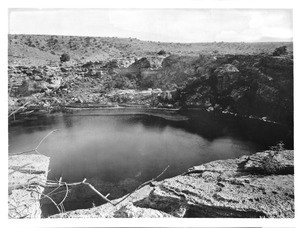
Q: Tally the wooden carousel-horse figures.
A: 0